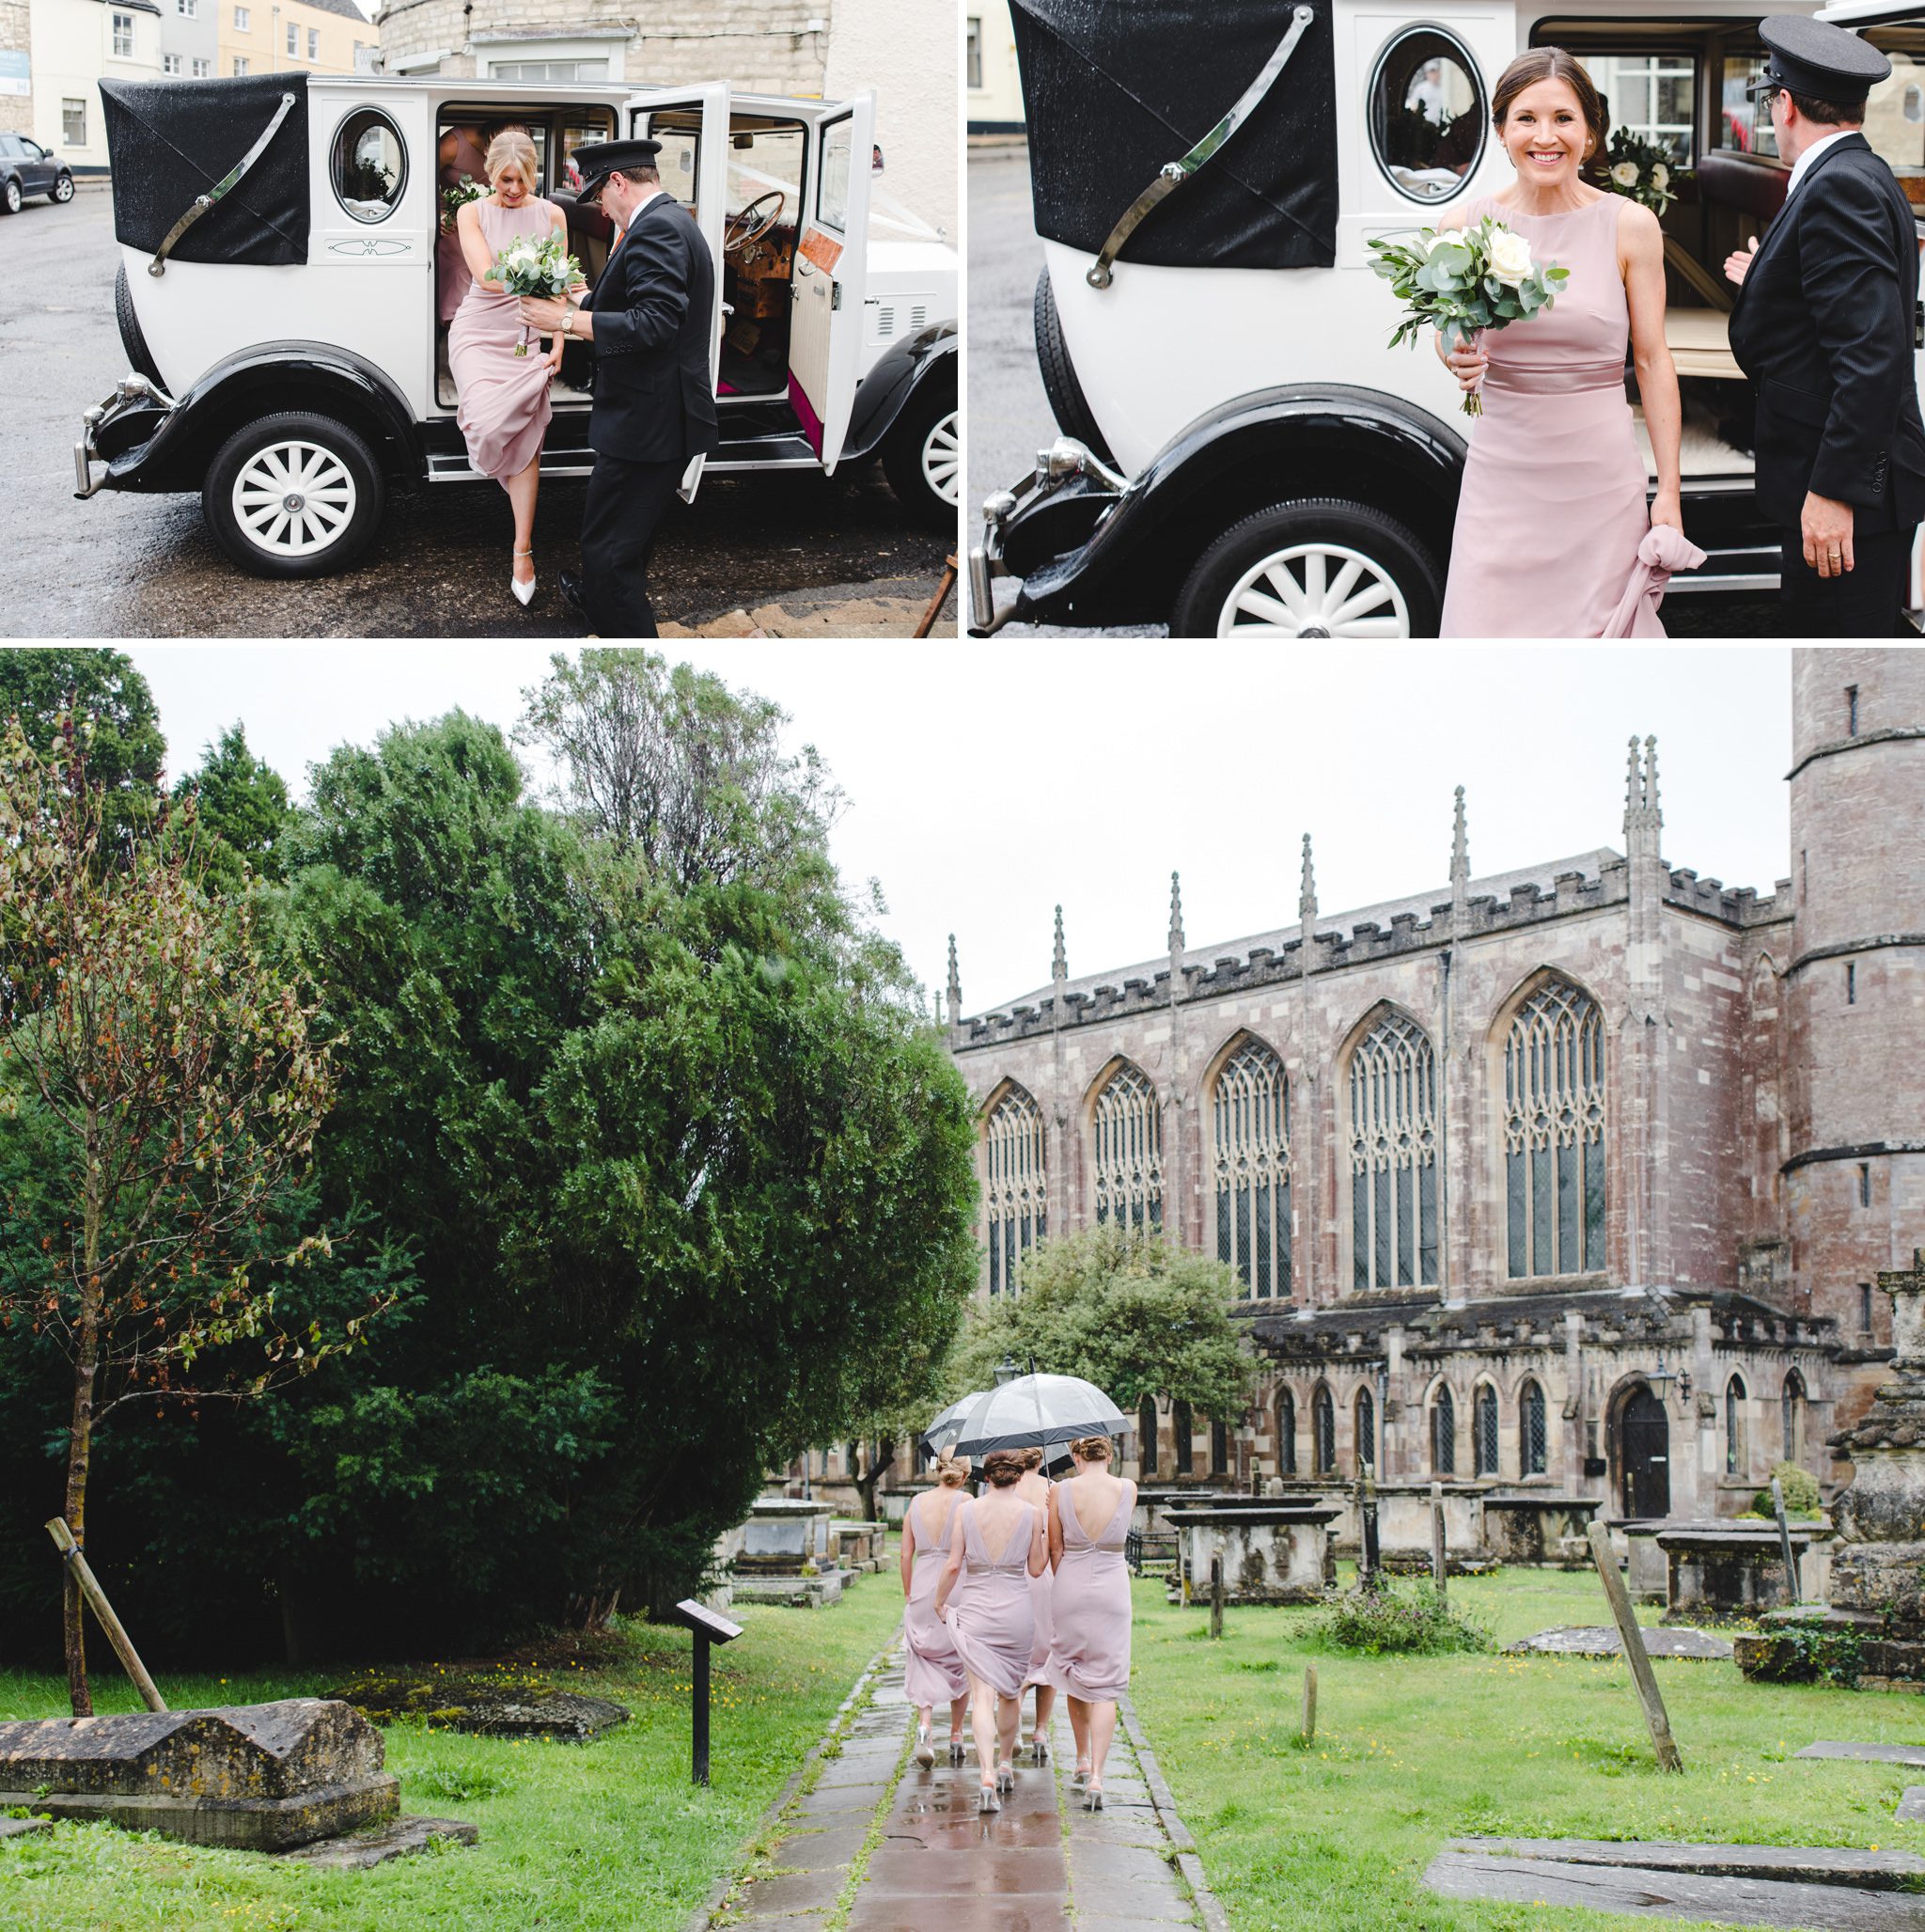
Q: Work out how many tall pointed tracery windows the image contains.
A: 5